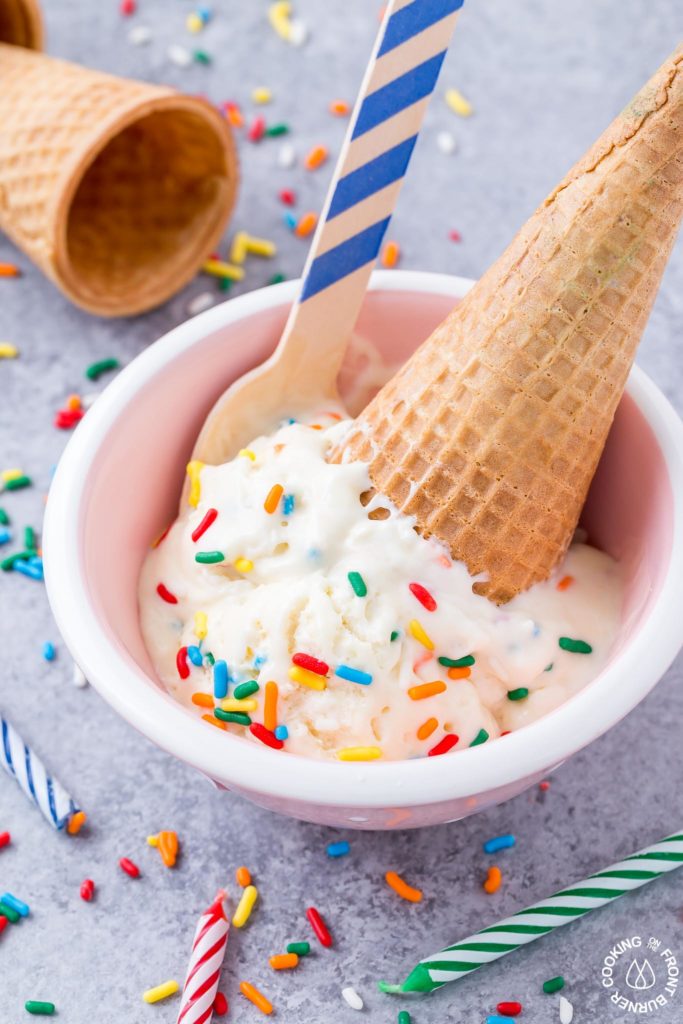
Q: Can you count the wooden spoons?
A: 1